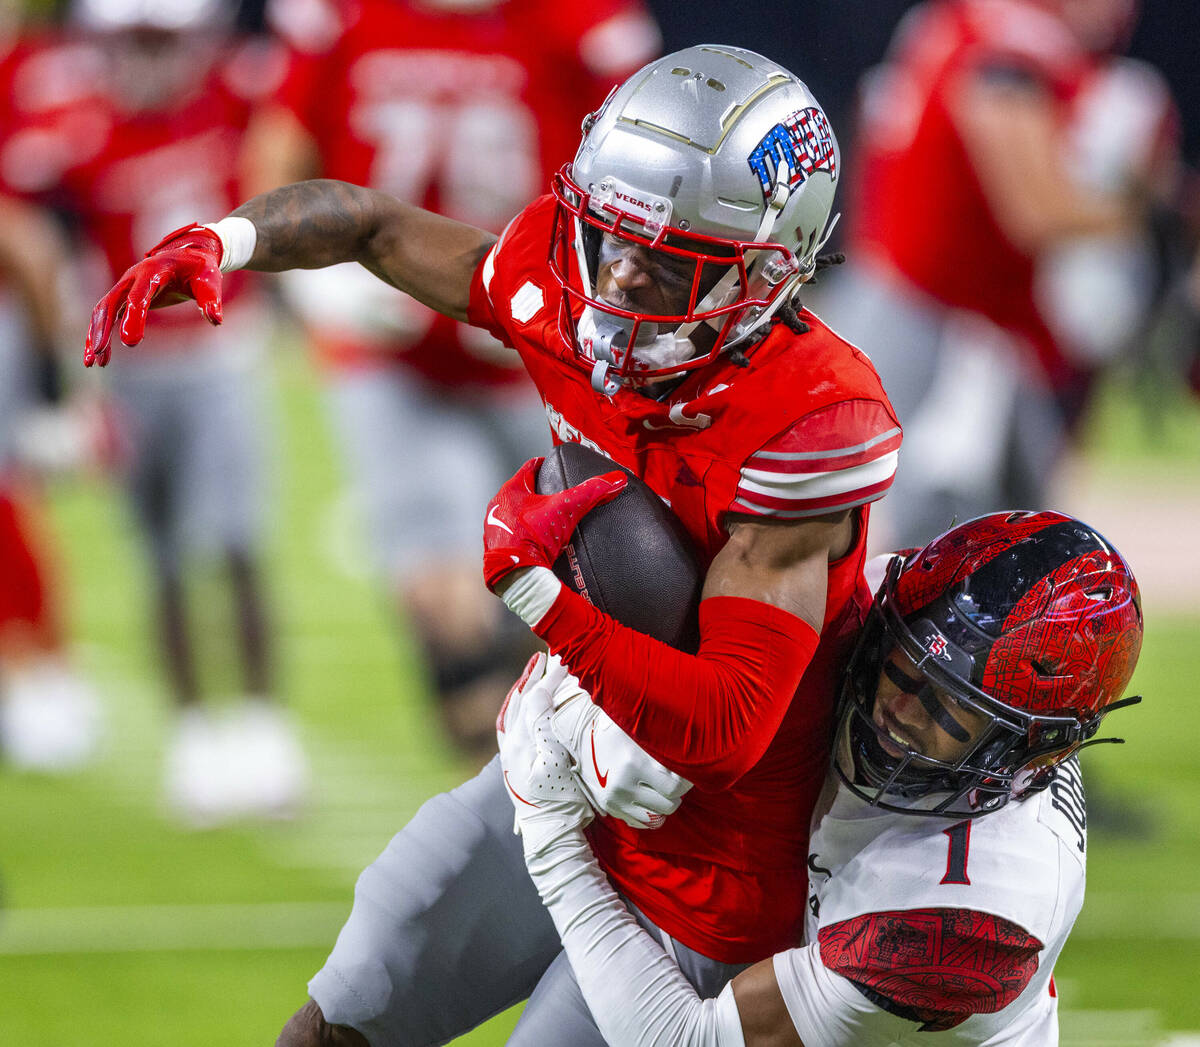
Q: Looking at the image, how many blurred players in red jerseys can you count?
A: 4